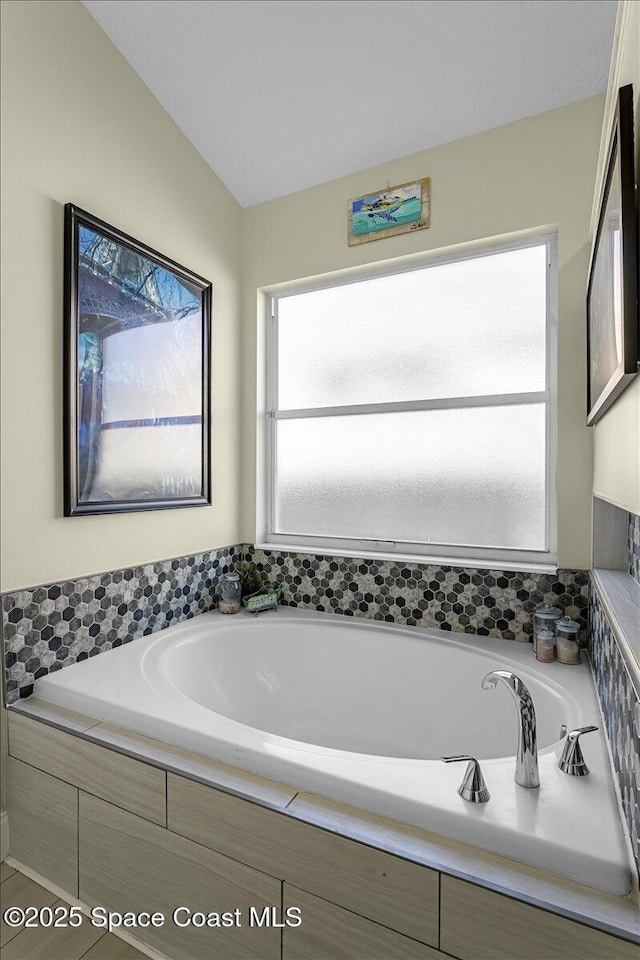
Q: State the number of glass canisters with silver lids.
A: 3